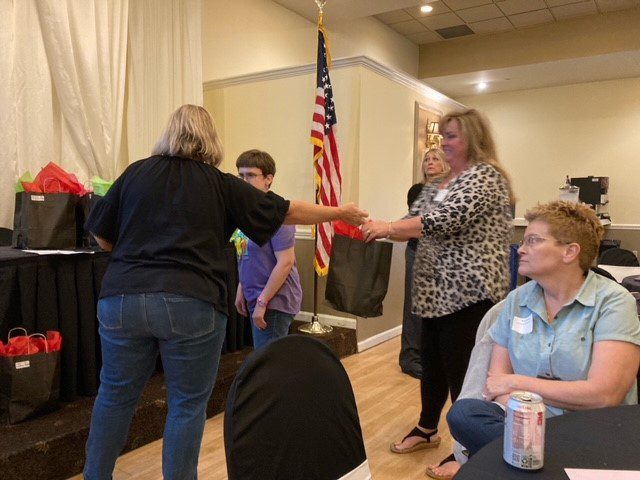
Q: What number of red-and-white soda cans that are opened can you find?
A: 1